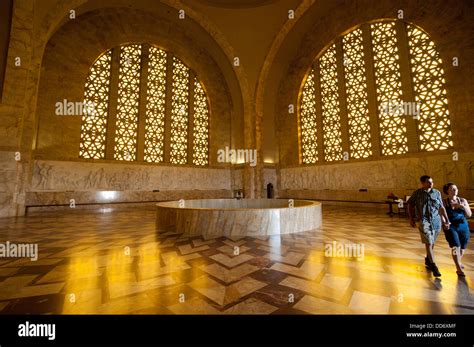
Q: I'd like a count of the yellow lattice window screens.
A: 10